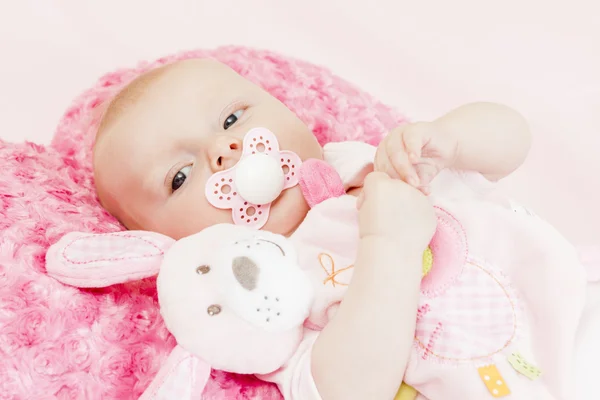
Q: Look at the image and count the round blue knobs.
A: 0